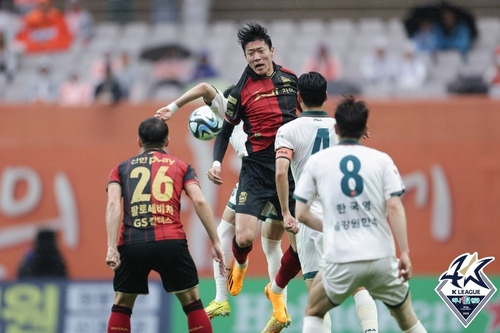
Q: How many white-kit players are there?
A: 3